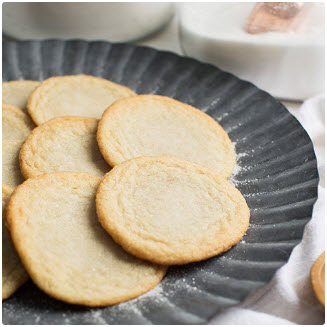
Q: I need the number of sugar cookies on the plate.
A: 9